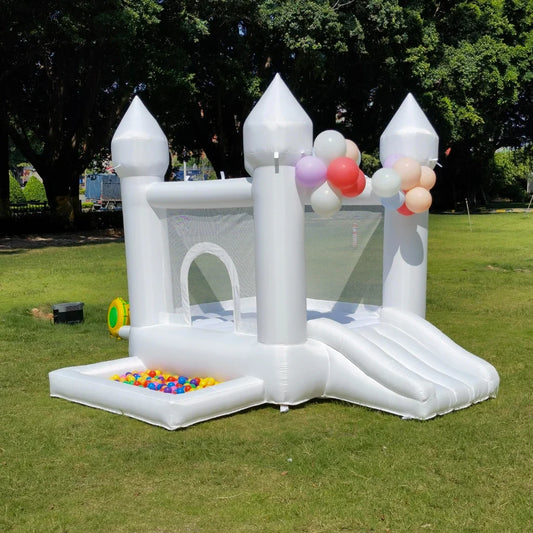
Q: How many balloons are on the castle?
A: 13